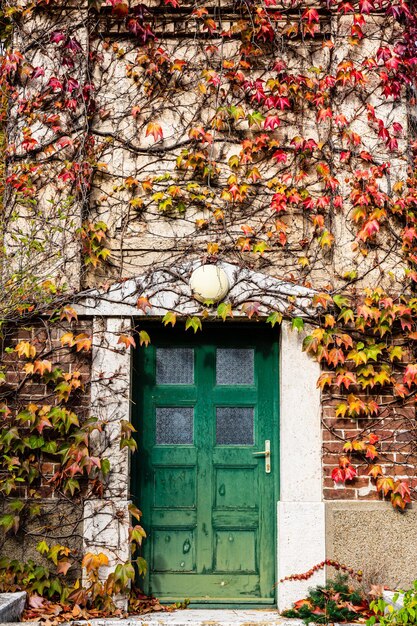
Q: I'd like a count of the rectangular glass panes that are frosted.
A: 4